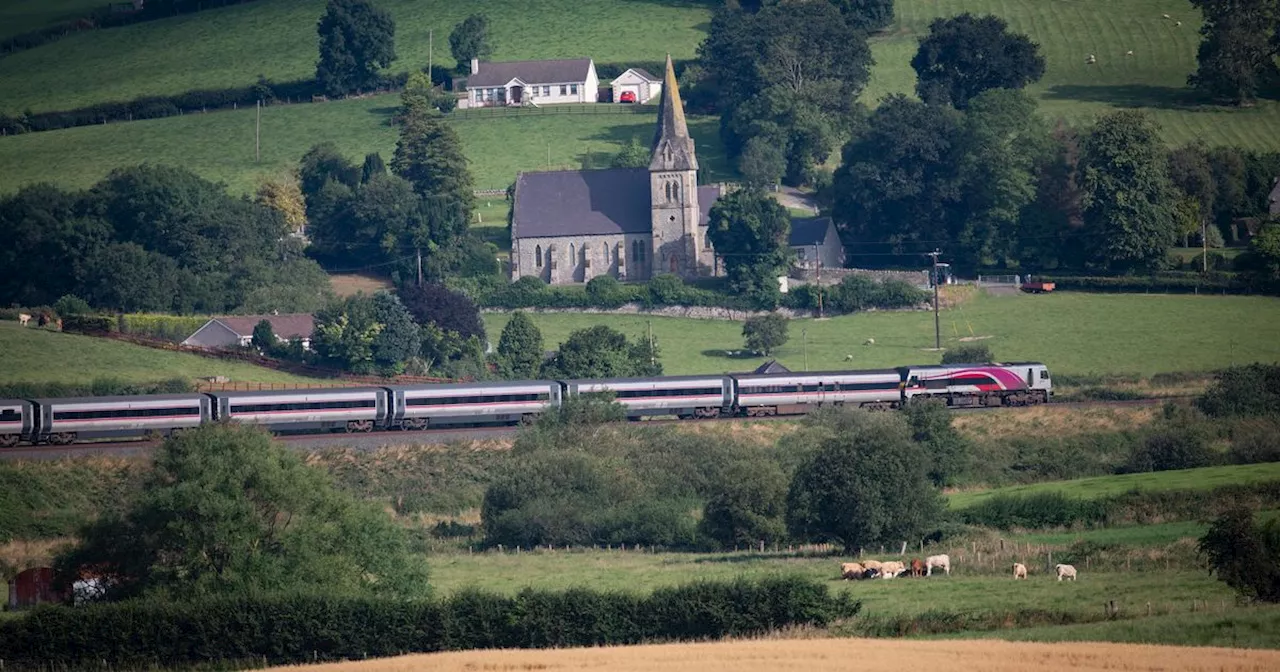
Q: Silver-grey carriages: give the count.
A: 6